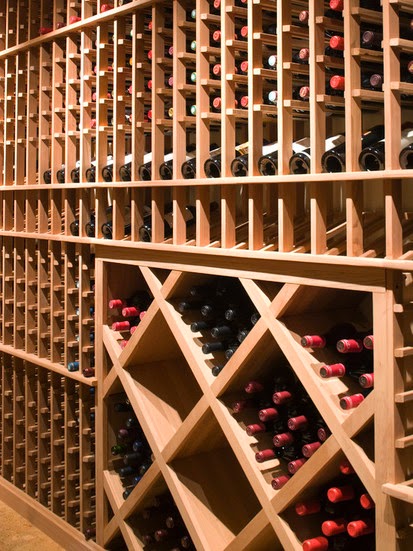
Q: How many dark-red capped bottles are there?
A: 12